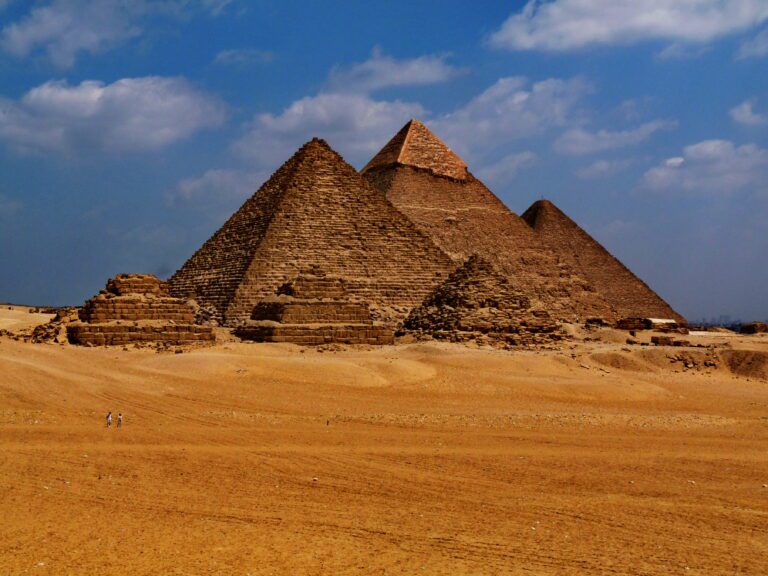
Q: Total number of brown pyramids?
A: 6